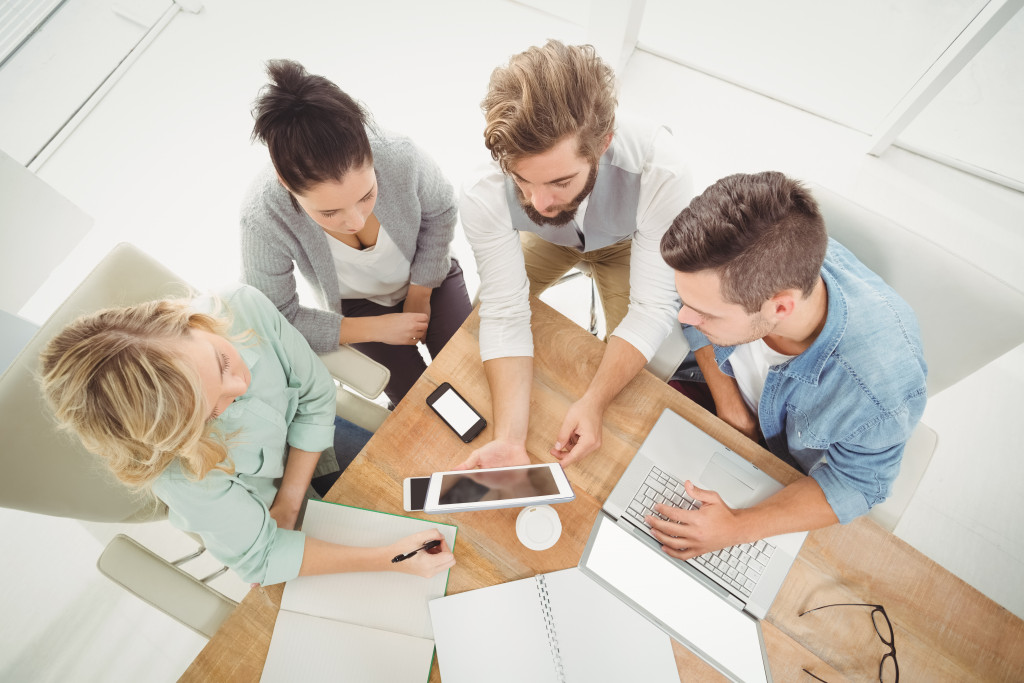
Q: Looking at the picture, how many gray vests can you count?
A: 1